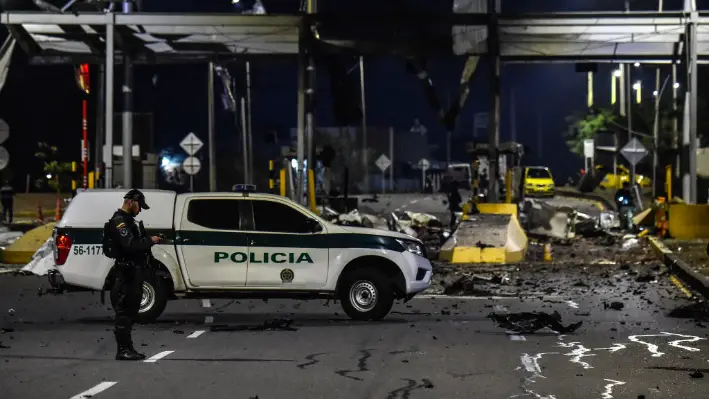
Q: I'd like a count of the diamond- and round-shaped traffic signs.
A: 7